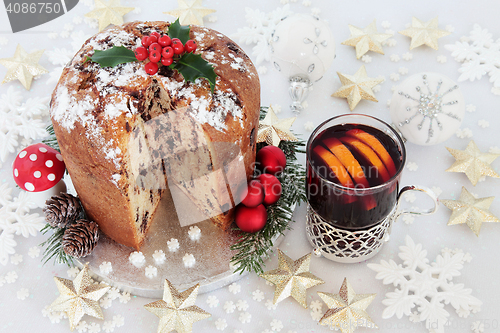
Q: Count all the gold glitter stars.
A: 13